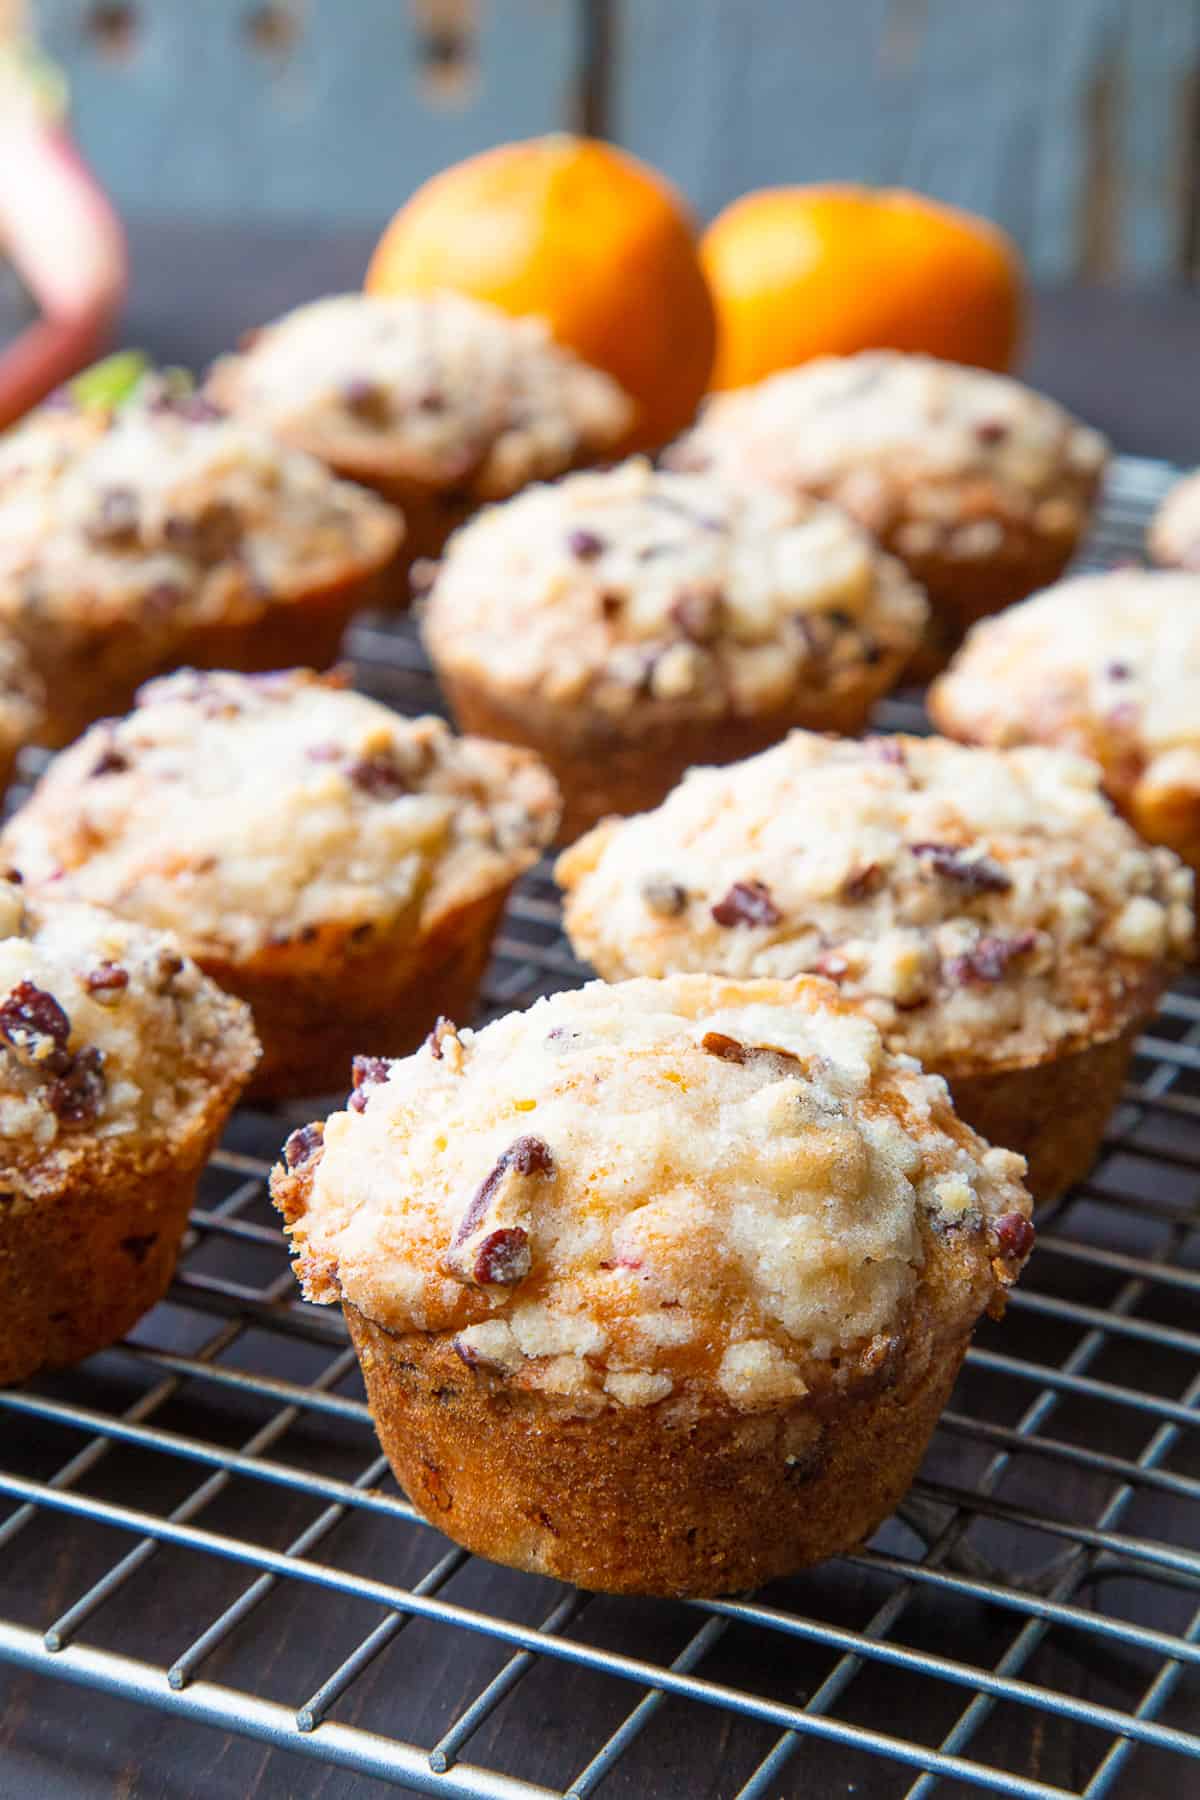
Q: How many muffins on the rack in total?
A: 11